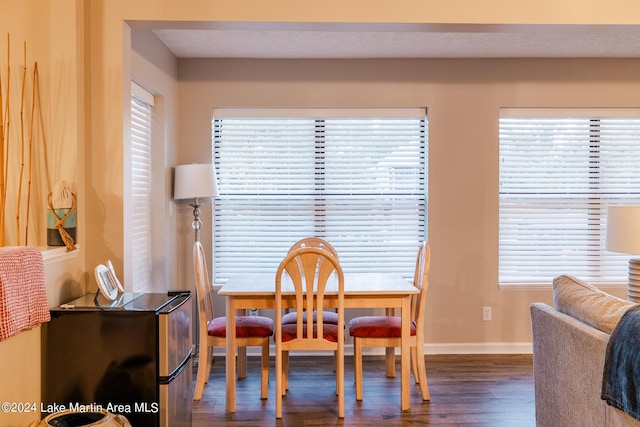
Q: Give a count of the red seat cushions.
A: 4